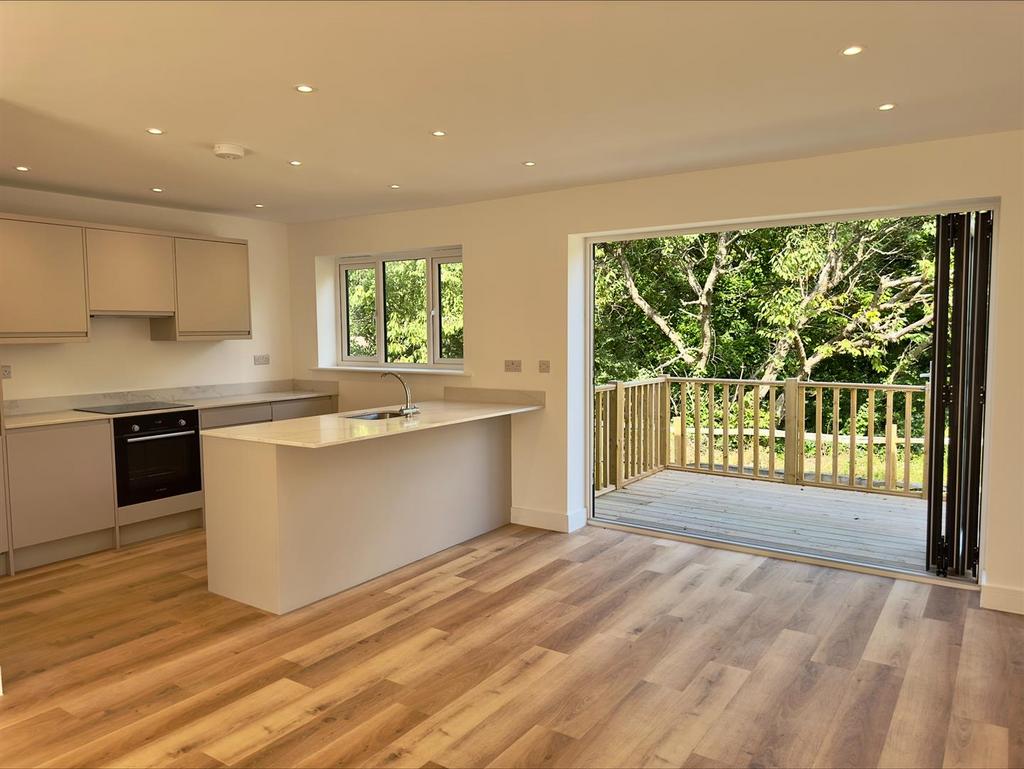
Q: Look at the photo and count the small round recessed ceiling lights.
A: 11